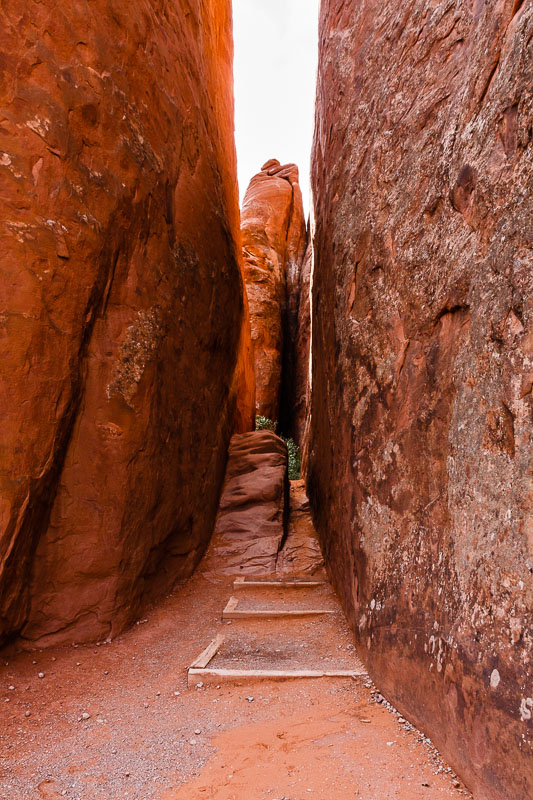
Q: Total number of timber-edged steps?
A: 3